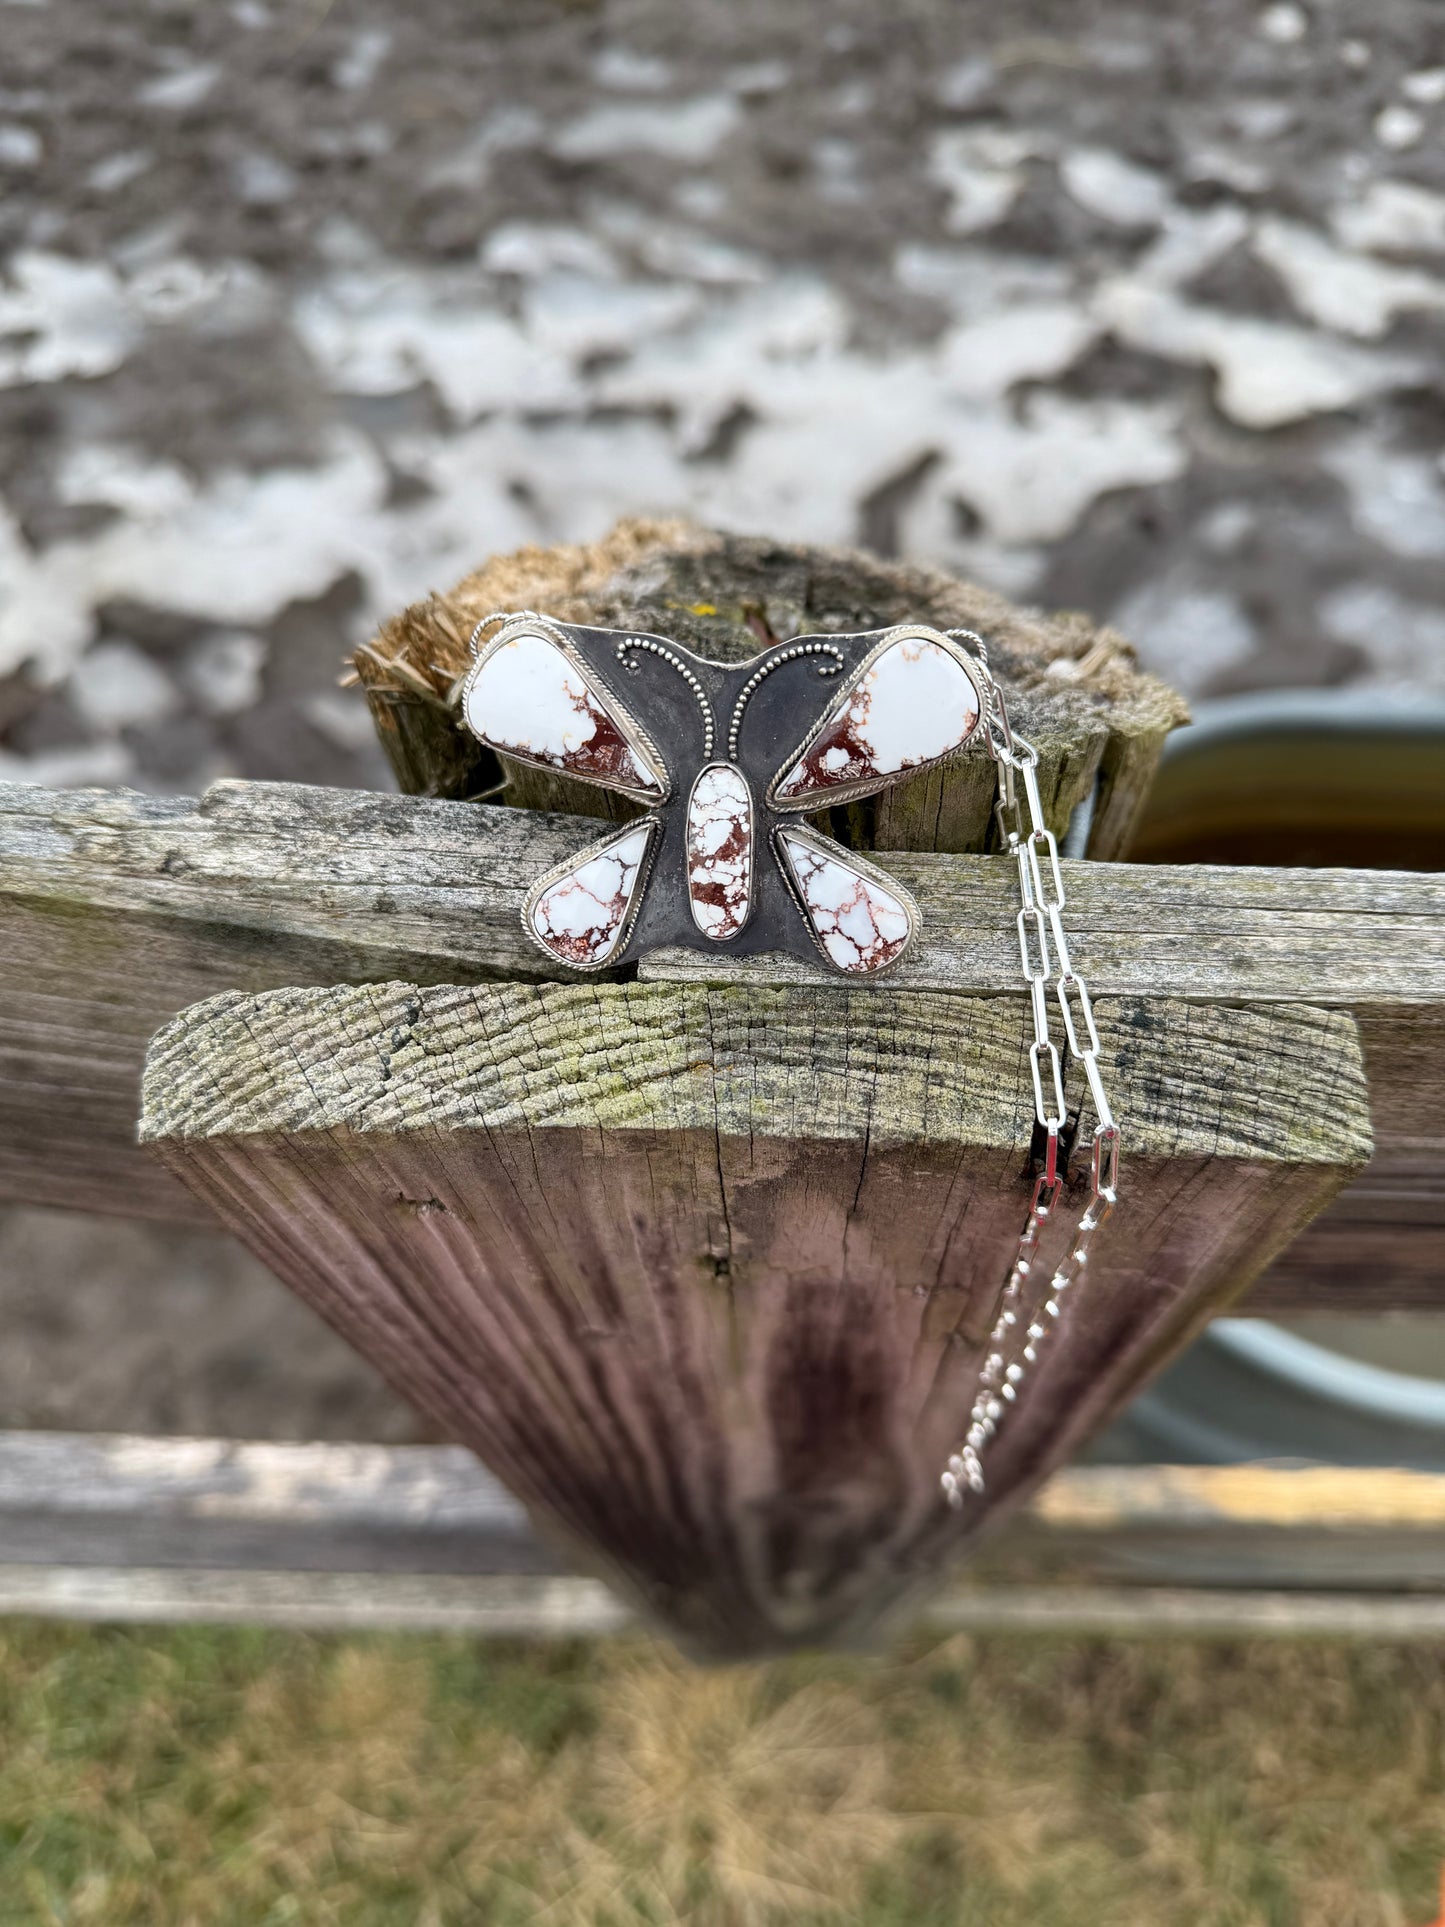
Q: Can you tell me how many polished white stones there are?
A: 5